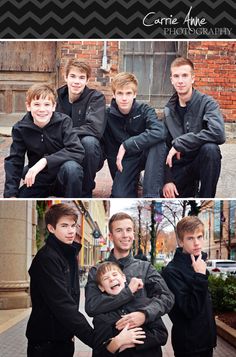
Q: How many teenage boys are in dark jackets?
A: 4